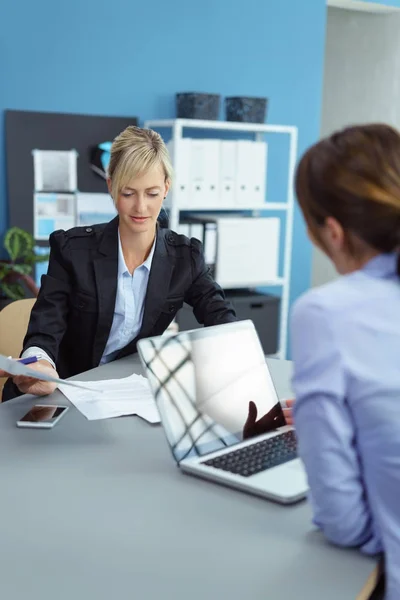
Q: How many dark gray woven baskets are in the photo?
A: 2